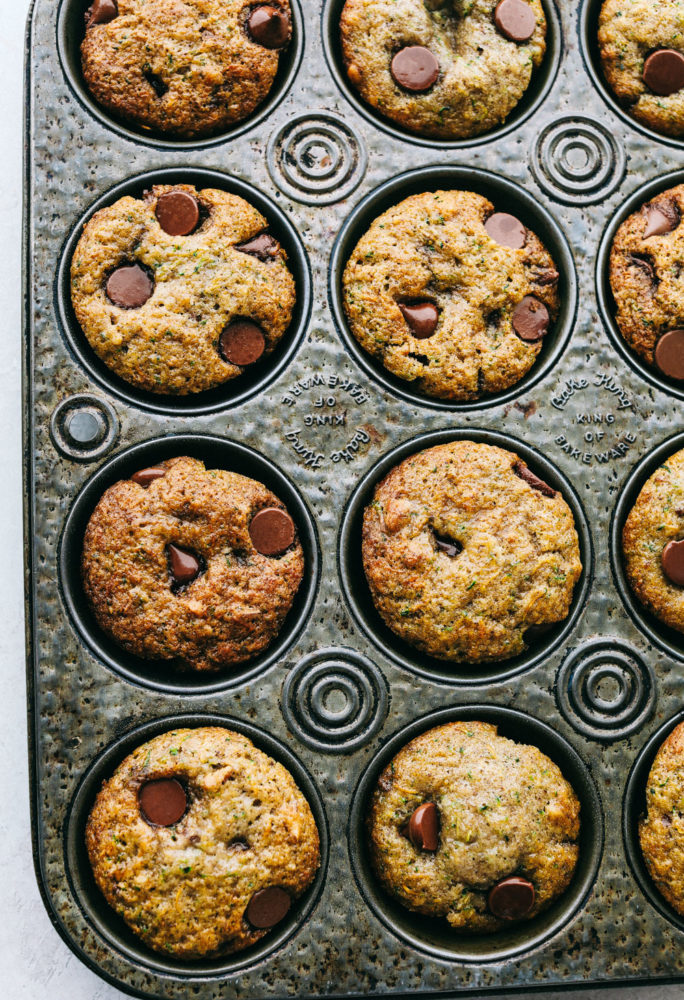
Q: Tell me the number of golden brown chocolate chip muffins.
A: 12